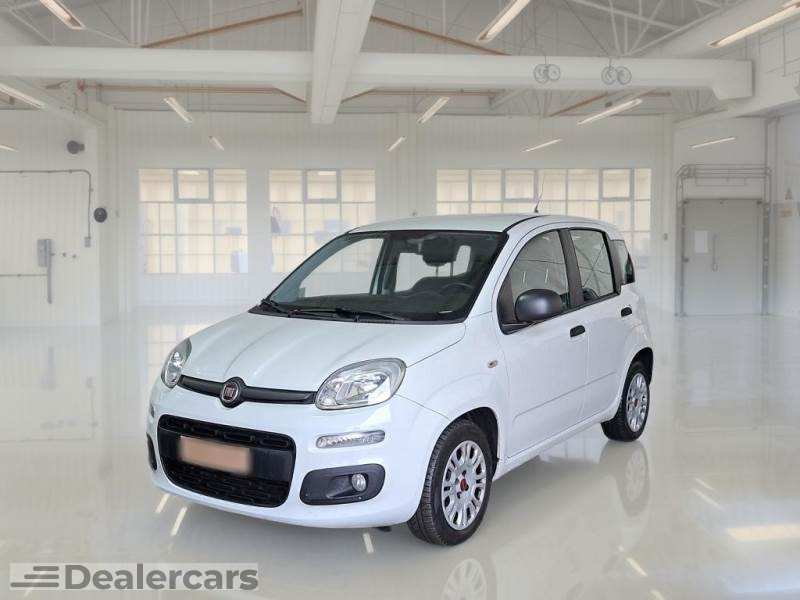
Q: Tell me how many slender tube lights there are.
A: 12